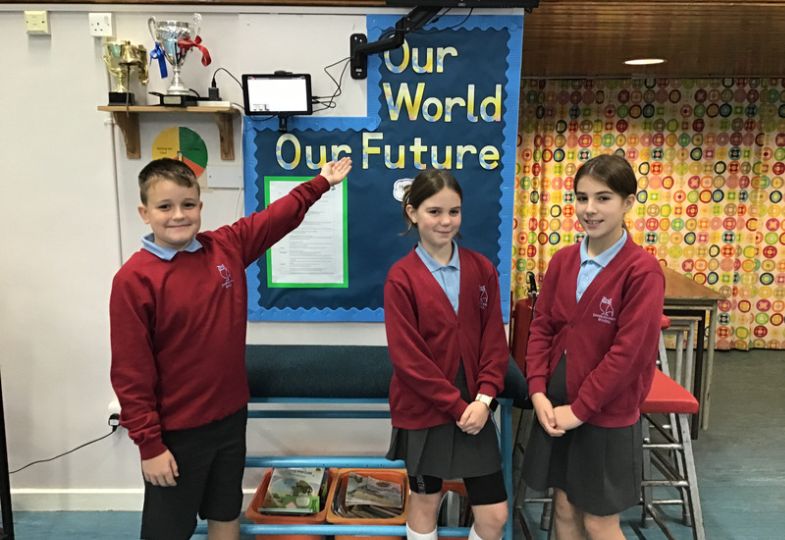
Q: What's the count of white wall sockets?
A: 2